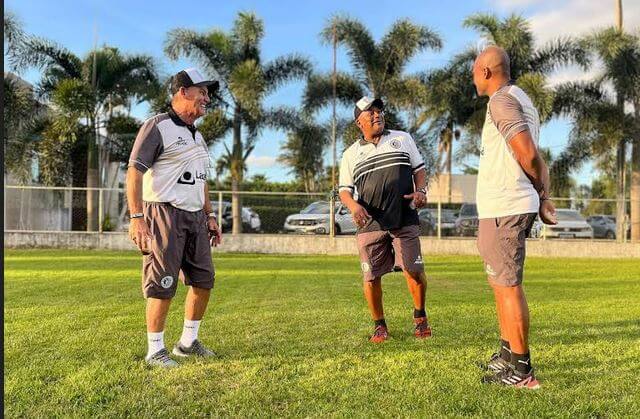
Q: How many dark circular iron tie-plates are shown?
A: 0